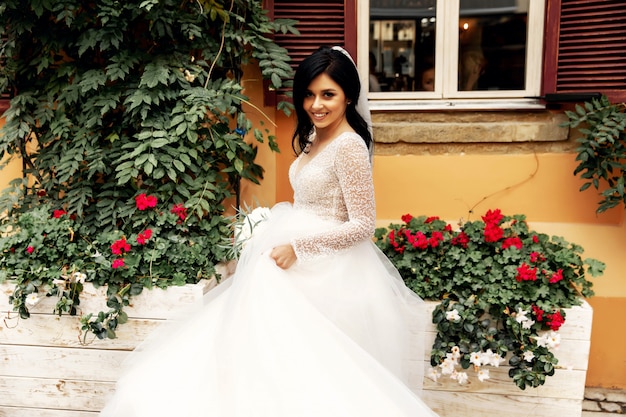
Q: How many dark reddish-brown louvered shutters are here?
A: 2